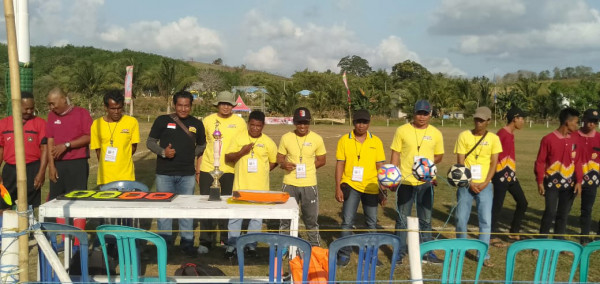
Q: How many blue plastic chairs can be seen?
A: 4